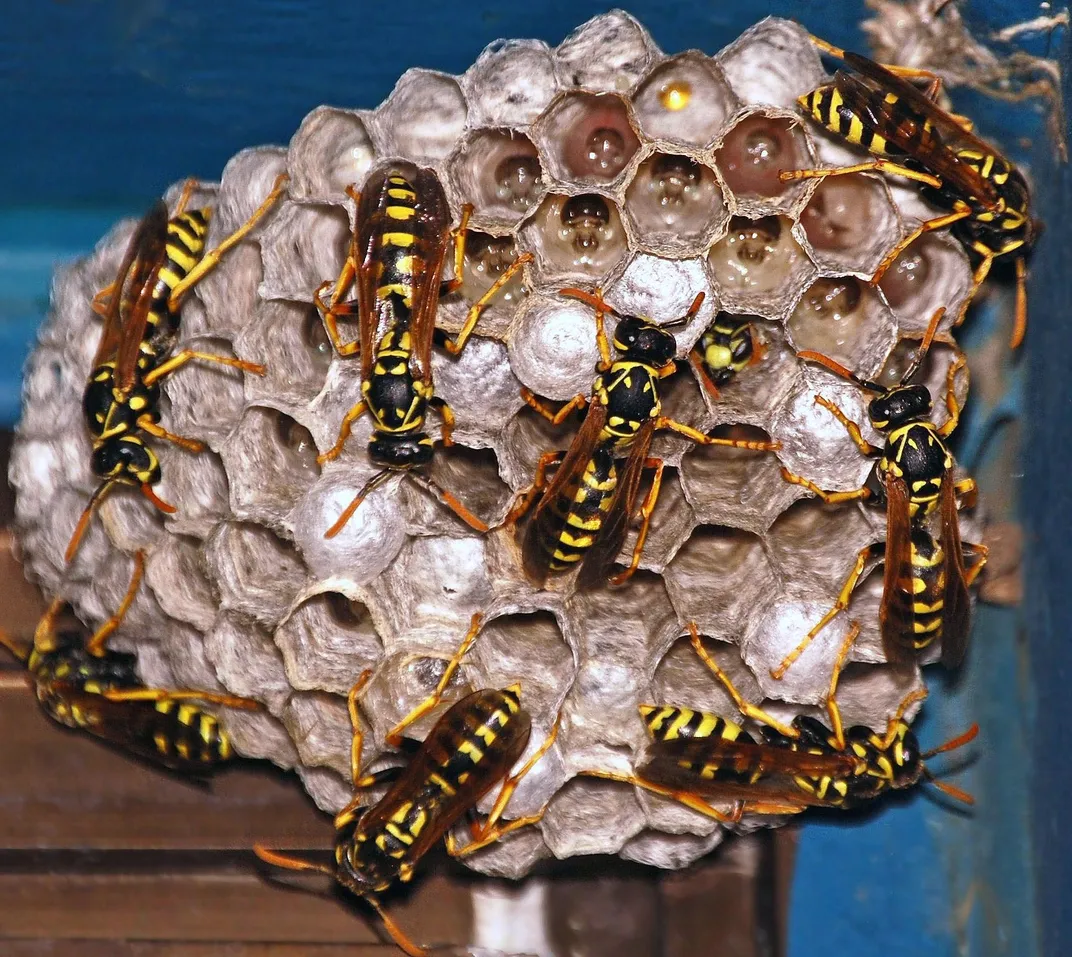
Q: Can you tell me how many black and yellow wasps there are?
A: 9